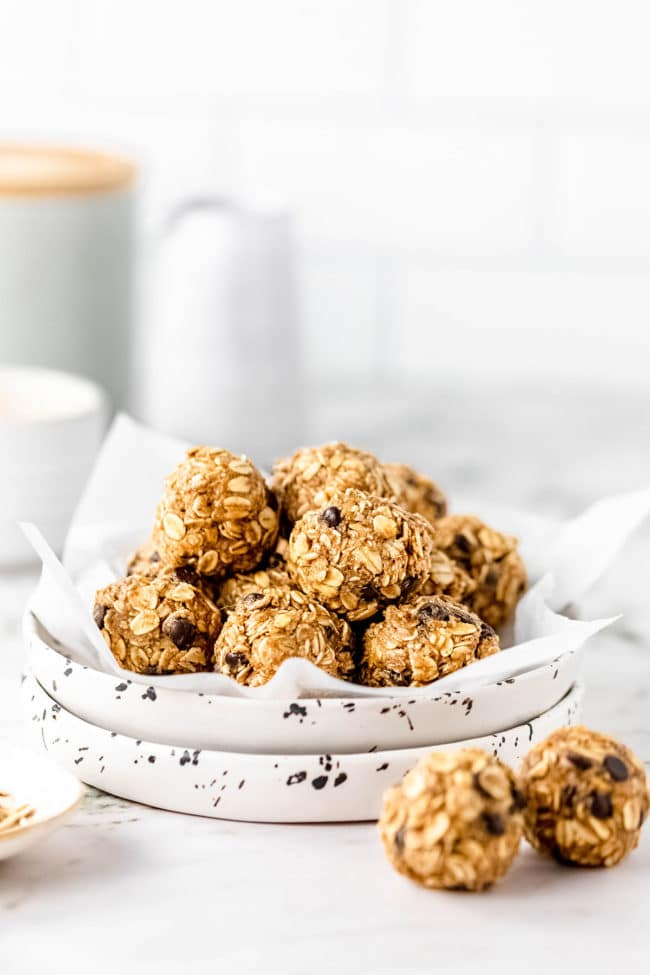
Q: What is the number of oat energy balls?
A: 13